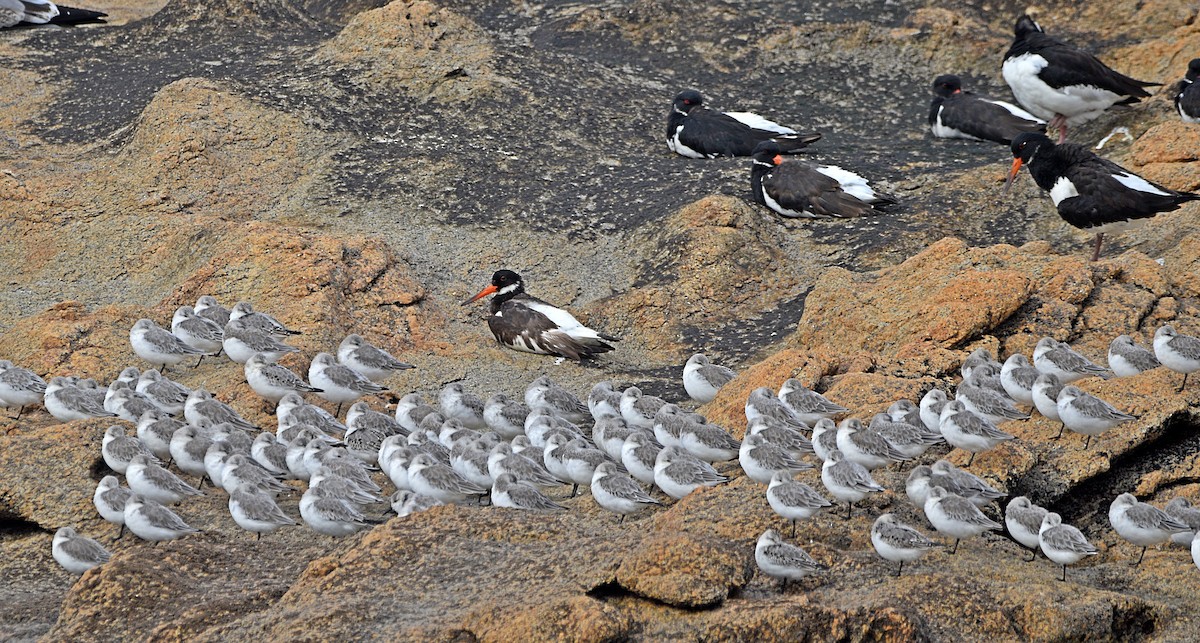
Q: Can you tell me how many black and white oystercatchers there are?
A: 7